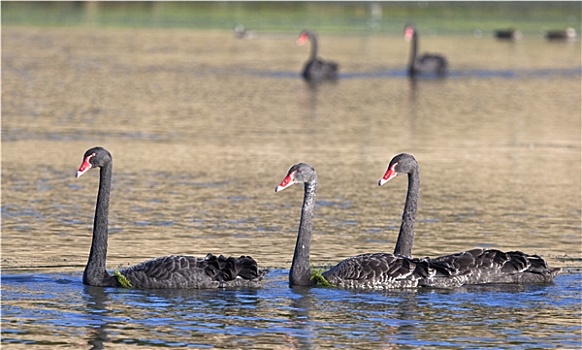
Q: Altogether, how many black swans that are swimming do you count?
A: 5